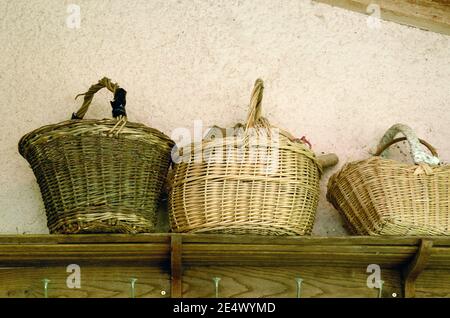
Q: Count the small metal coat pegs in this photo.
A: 5